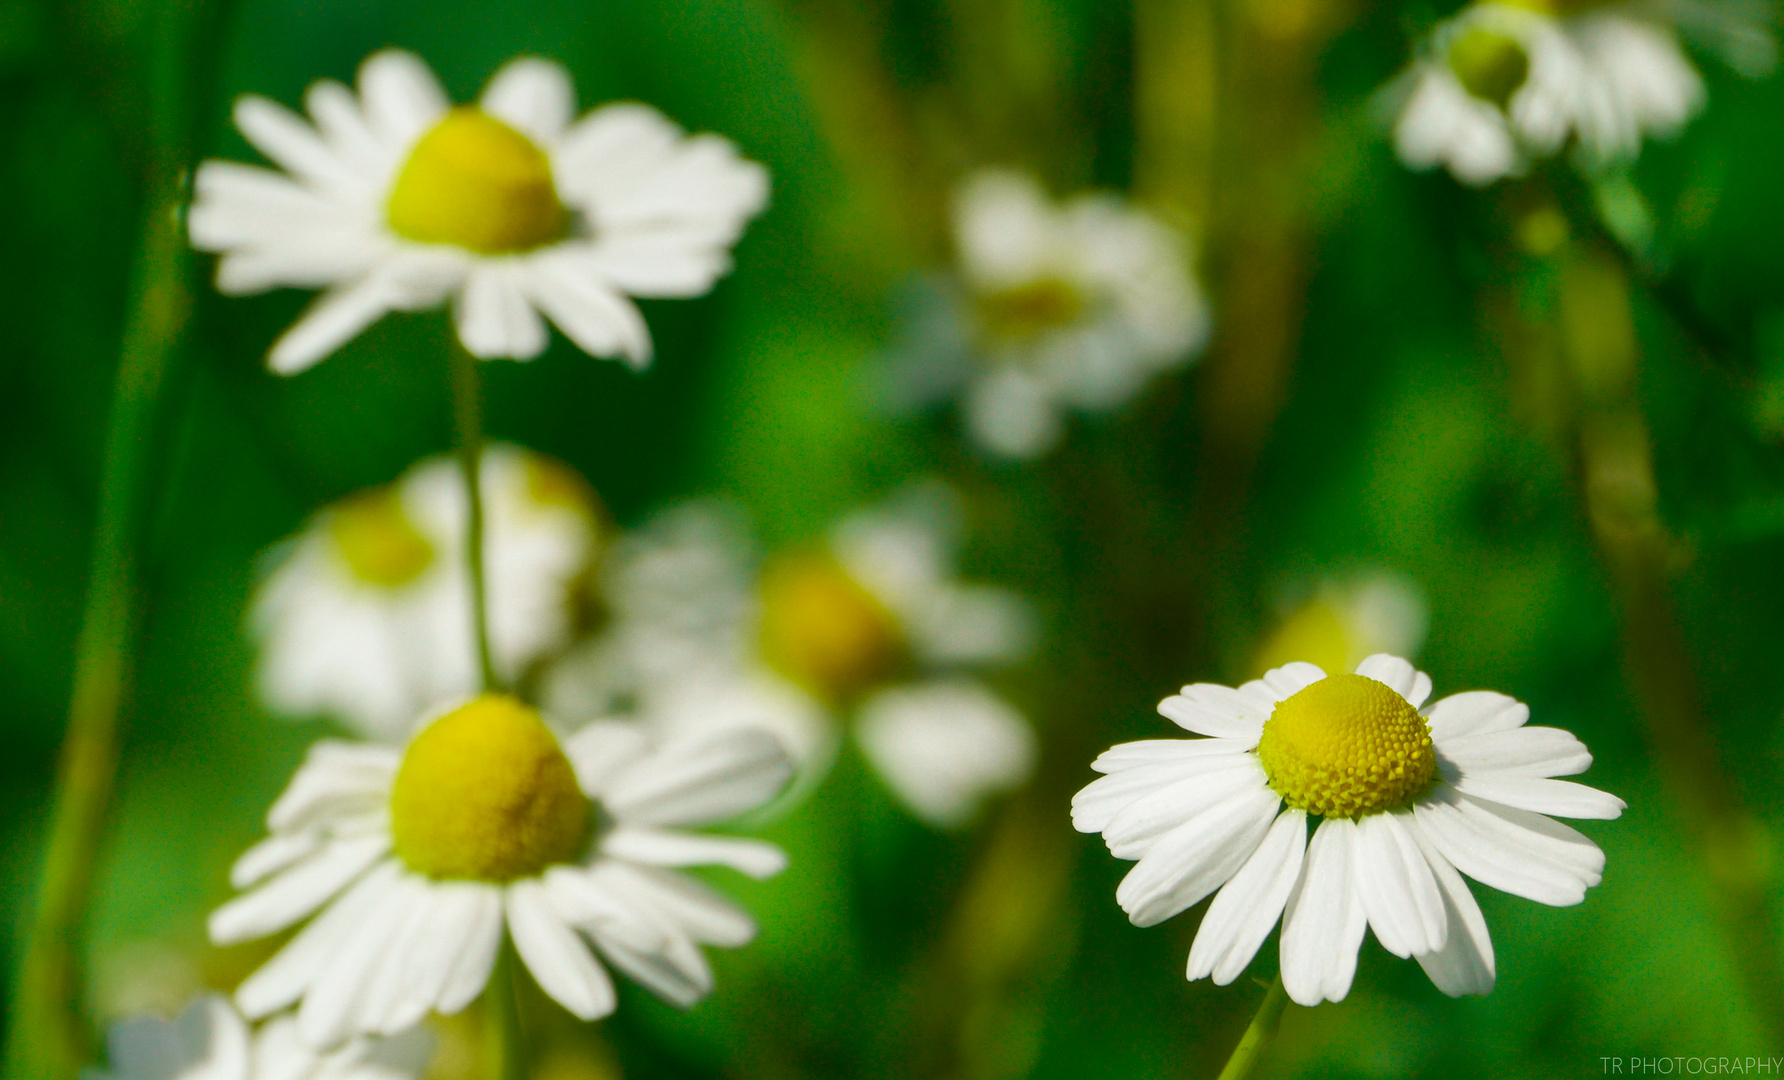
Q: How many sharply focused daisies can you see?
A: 1